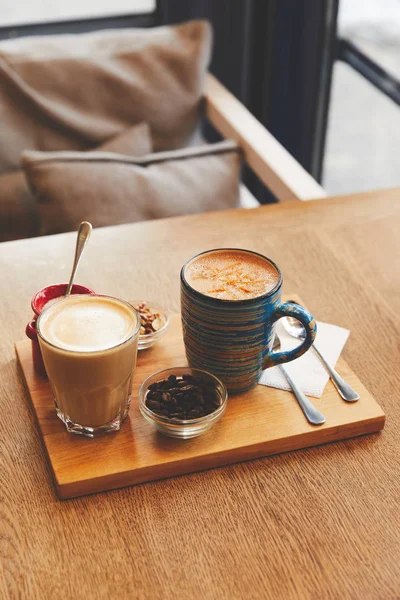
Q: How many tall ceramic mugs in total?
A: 1